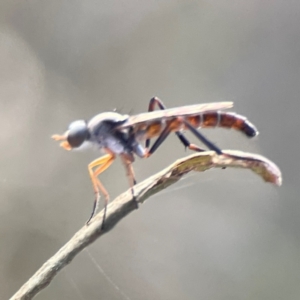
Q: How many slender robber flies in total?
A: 1